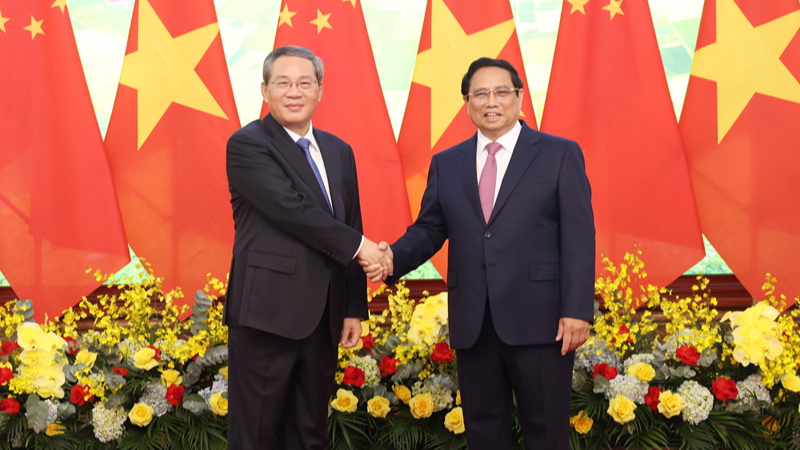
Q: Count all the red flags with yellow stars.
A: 6